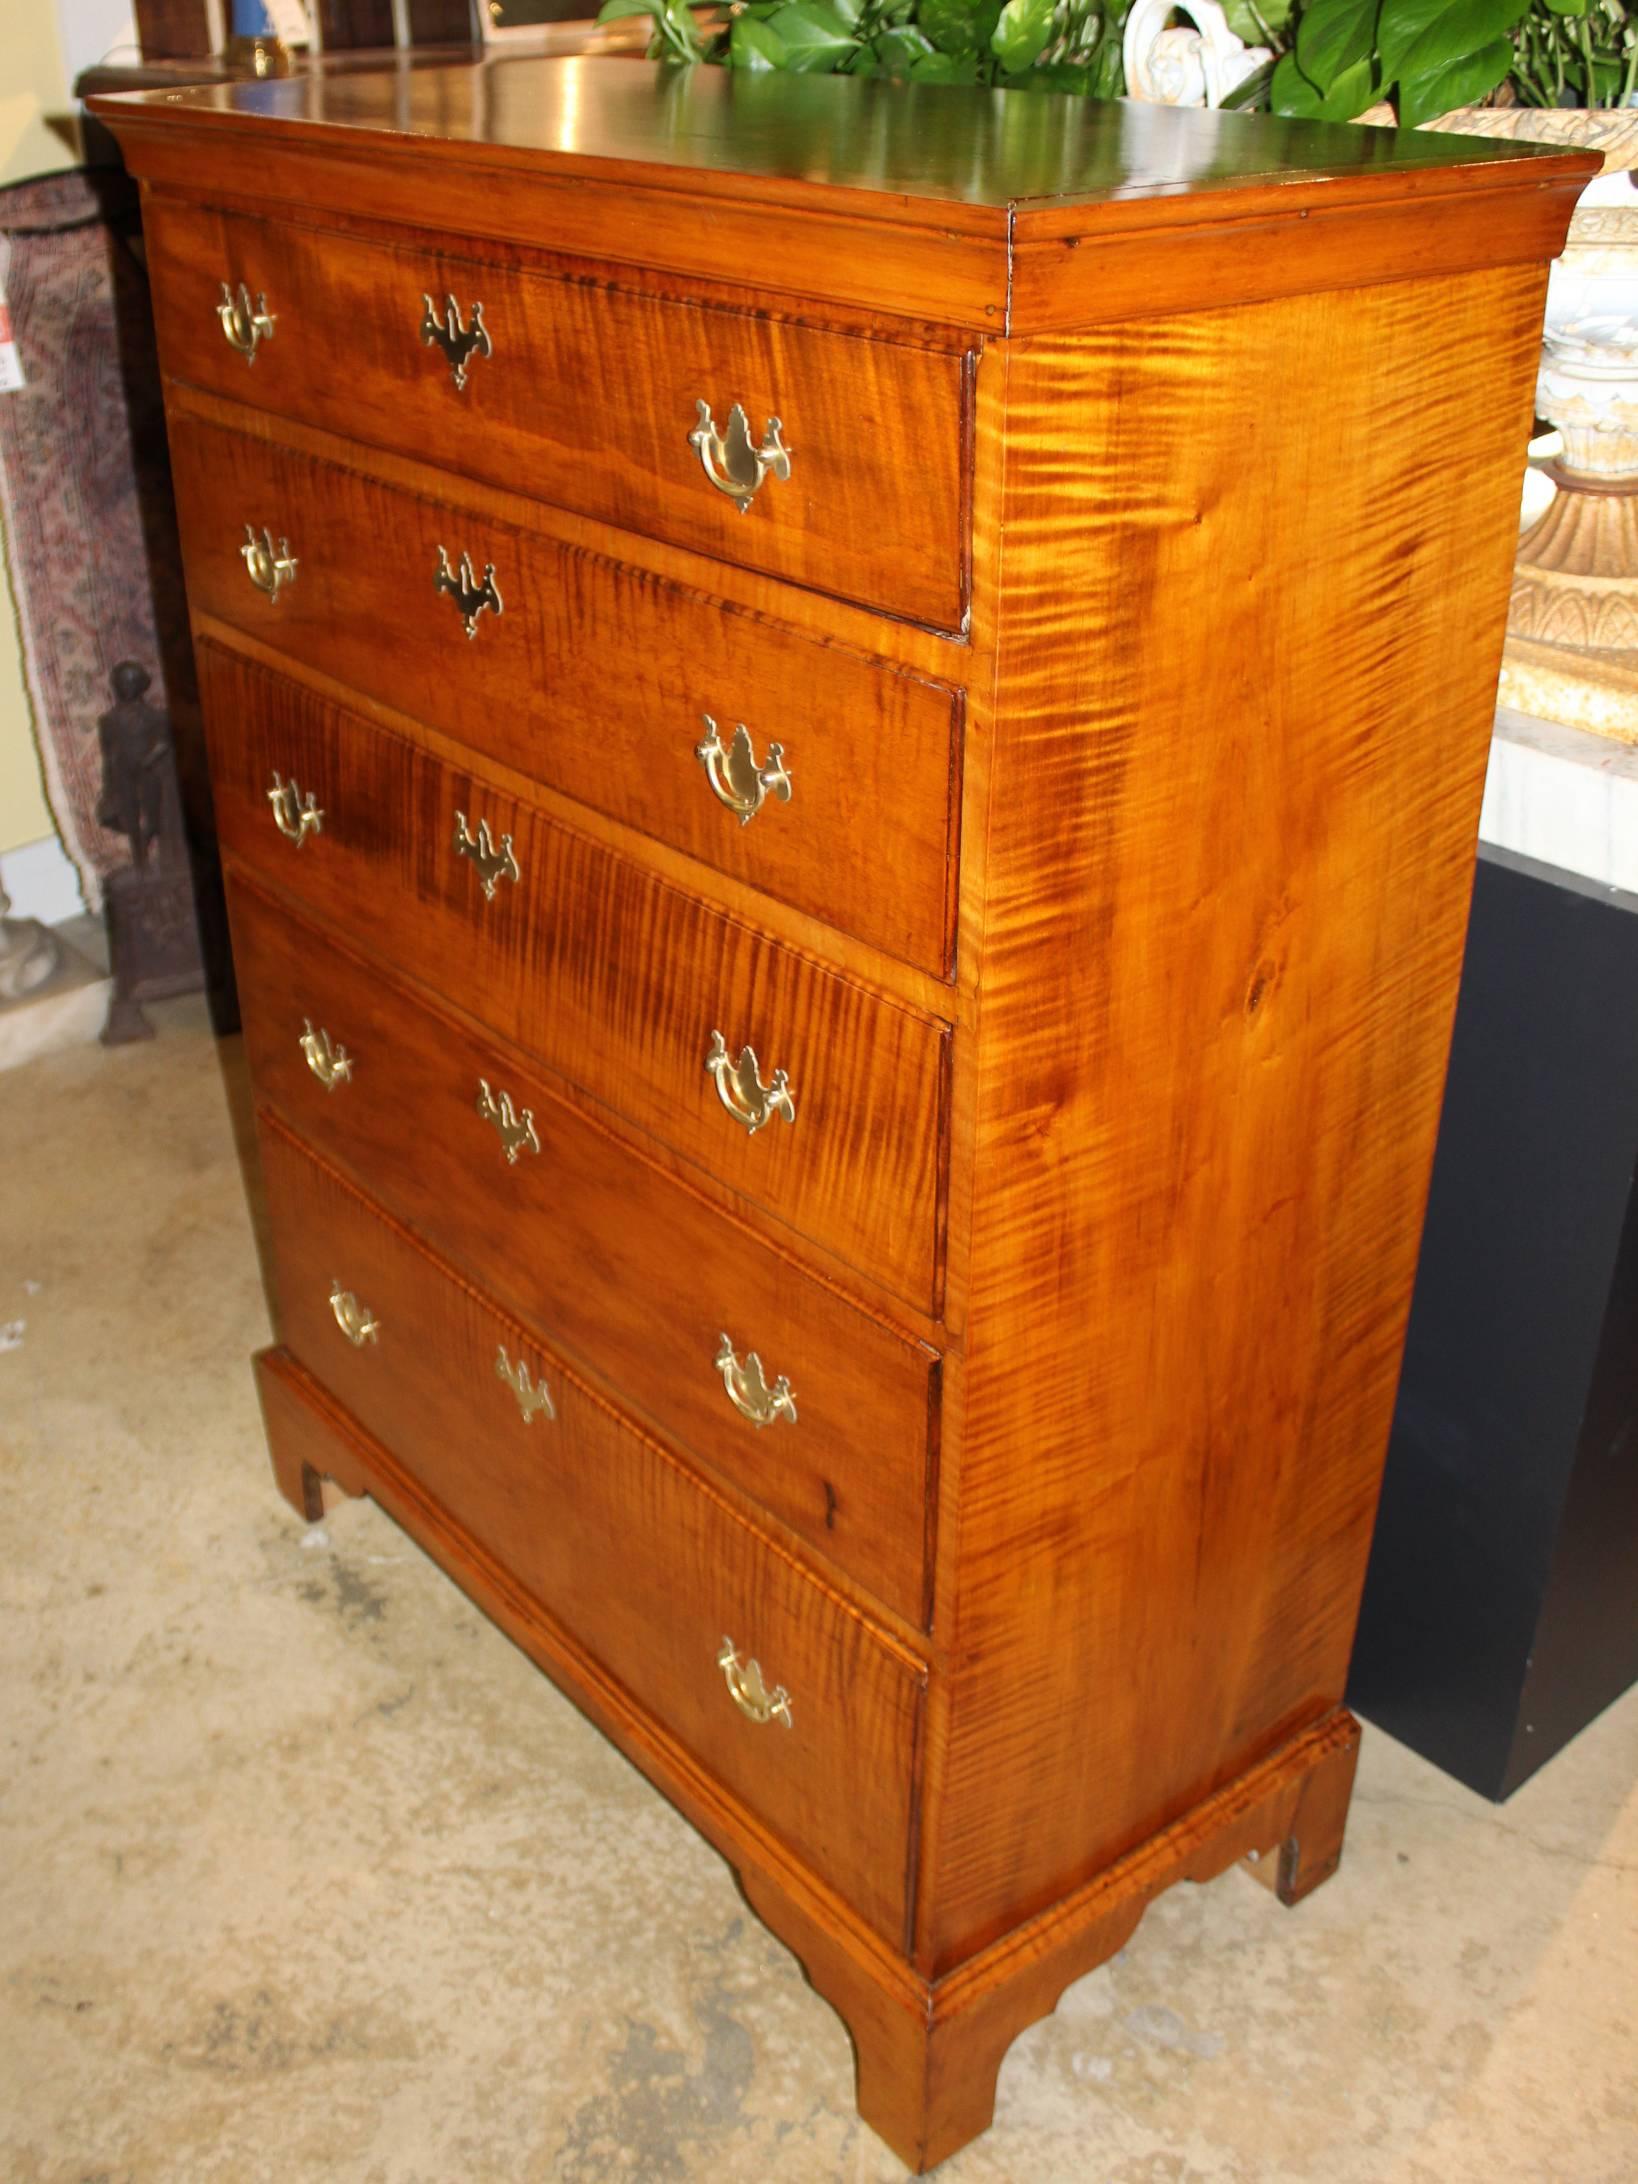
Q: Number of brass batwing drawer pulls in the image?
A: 10